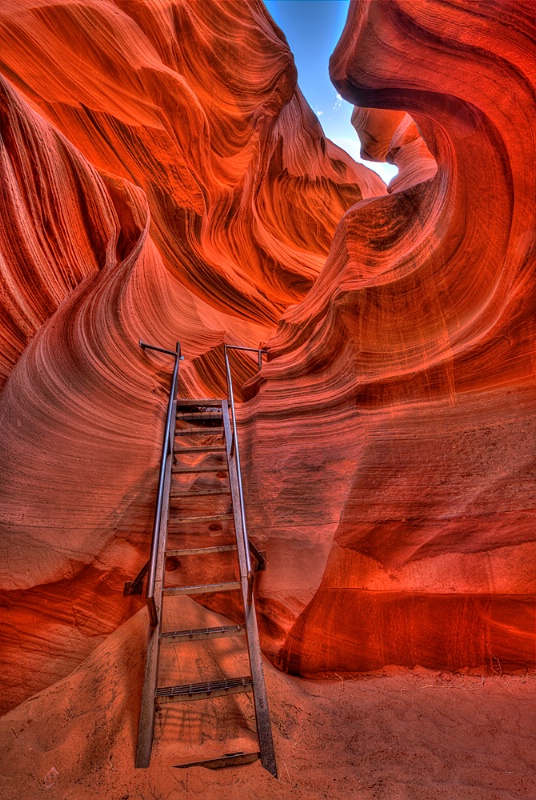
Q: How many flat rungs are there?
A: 12